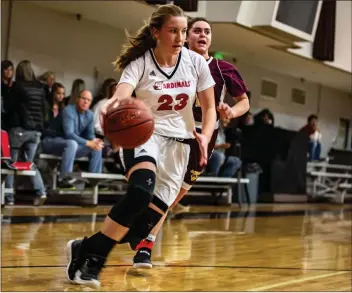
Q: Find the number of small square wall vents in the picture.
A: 2